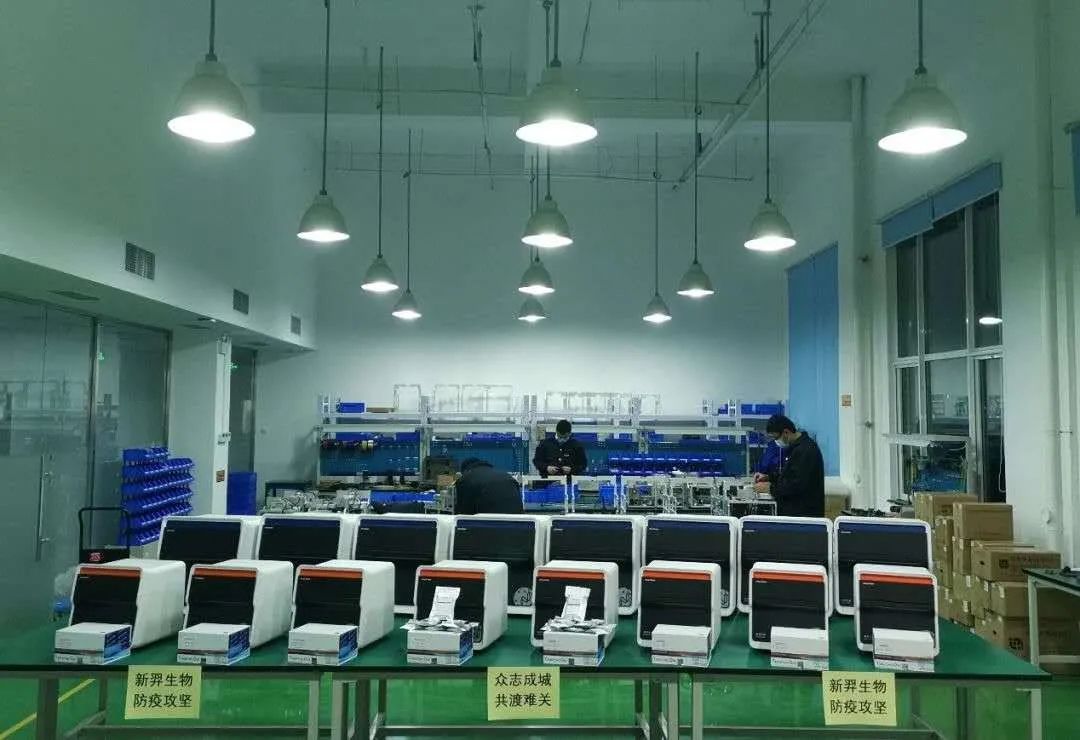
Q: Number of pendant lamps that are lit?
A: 12